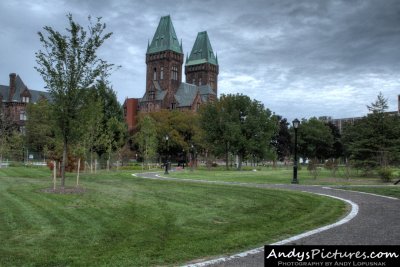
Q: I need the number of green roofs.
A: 2